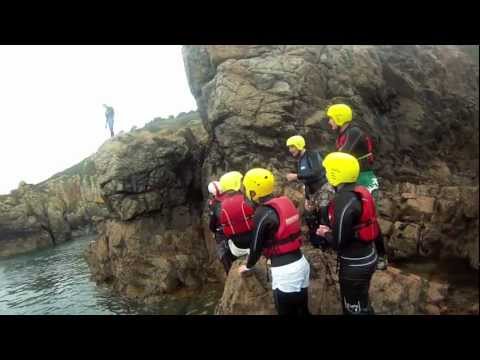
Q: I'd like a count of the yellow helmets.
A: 5